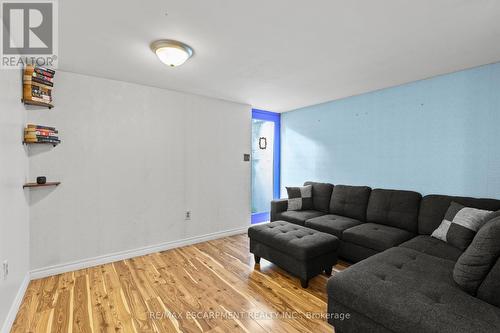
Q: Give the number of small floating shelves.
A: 3